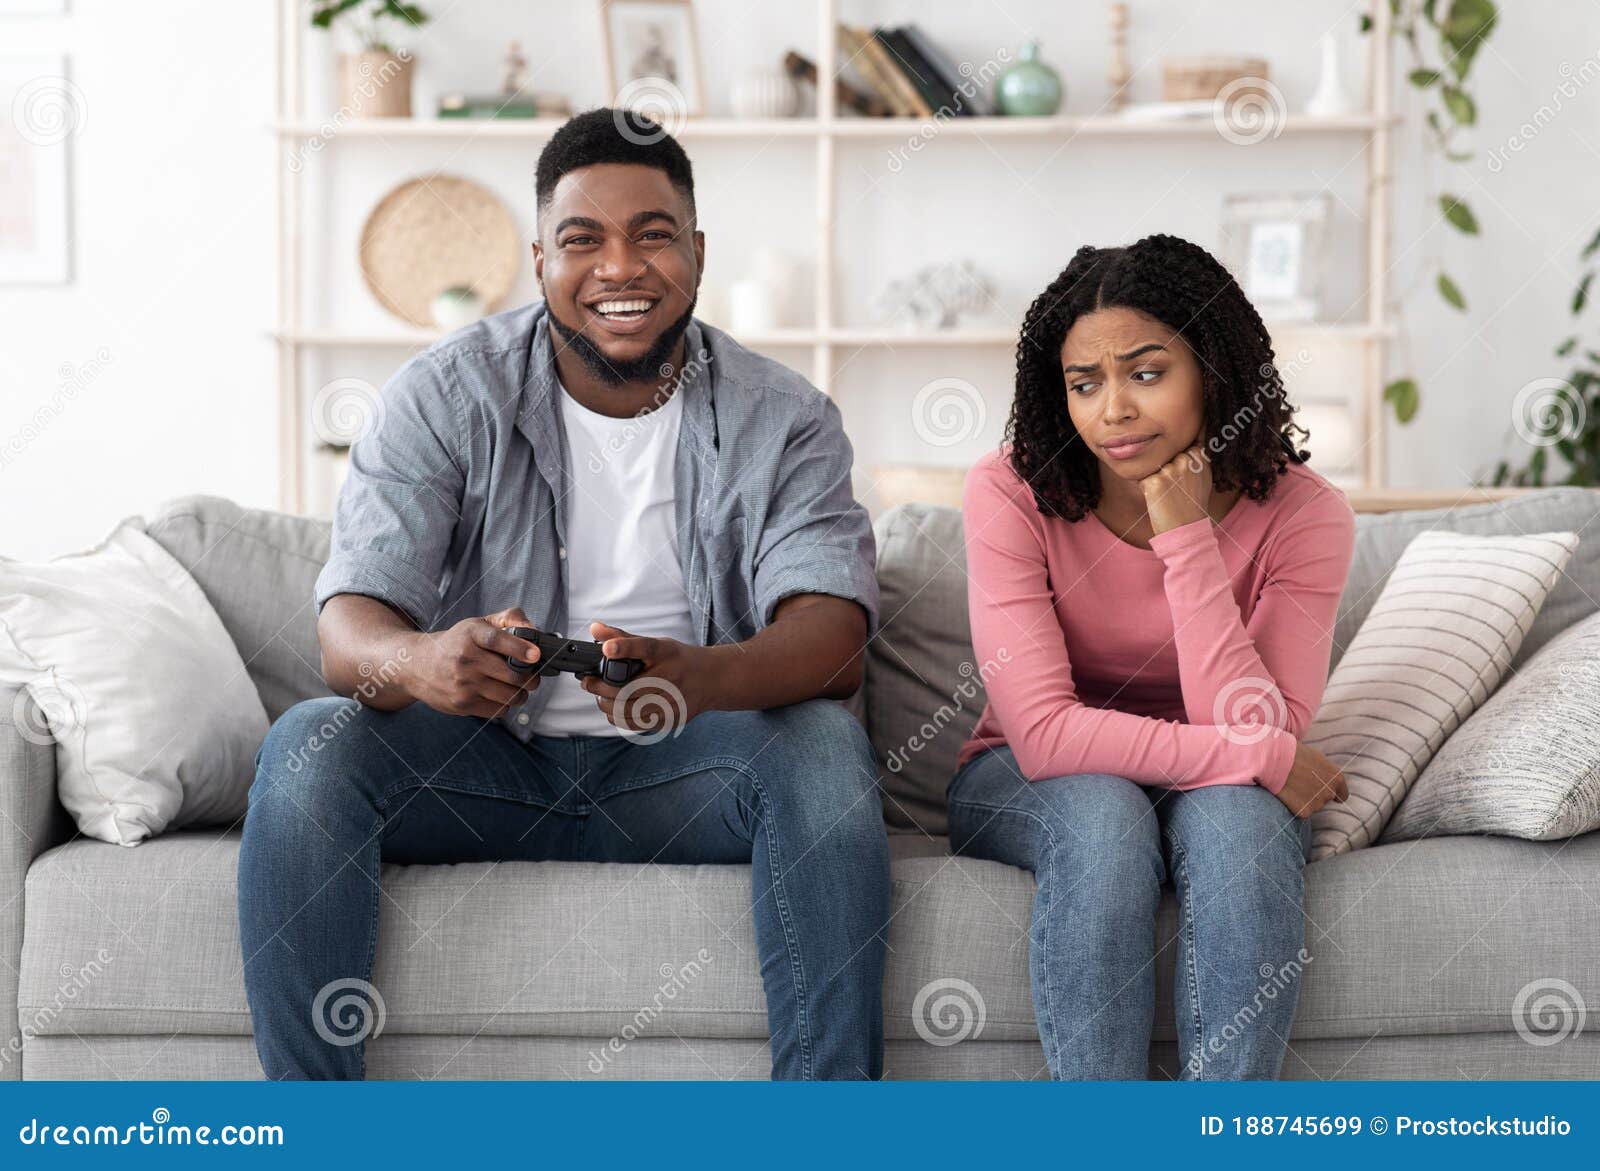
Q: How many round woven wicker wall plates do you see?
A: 1